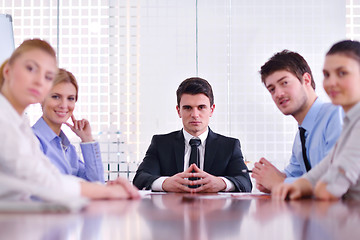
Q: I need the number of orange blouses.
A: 0